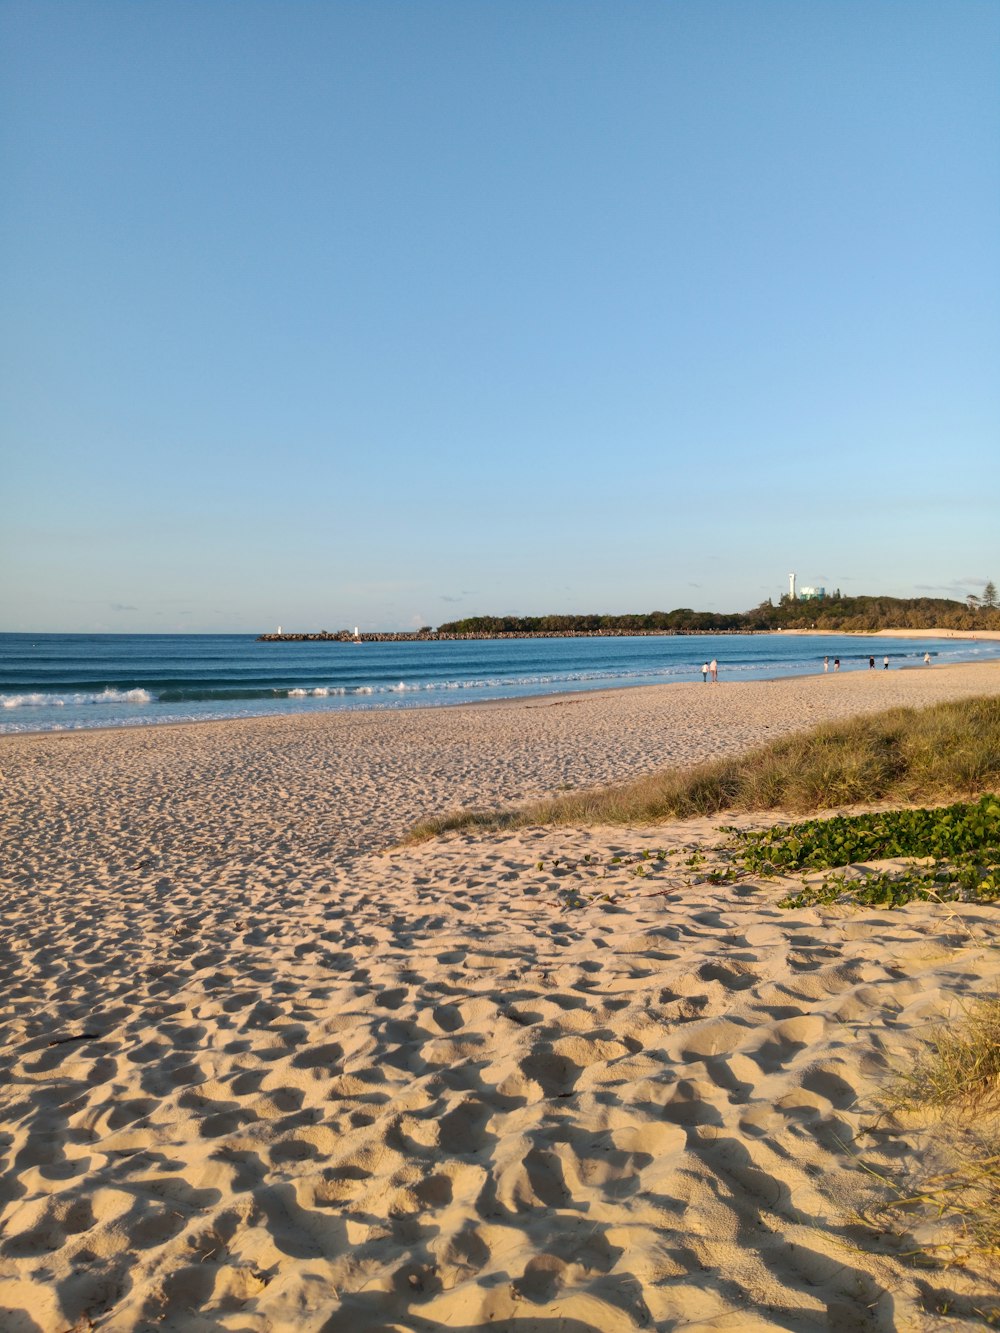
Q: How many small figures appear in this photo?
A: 7